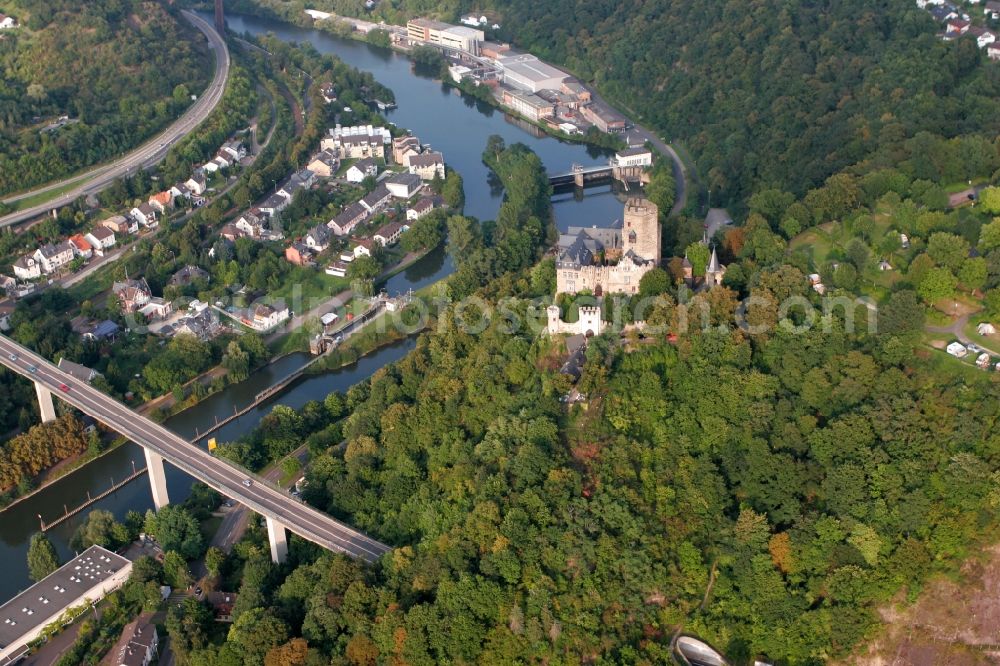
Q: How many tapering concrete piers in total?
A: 3